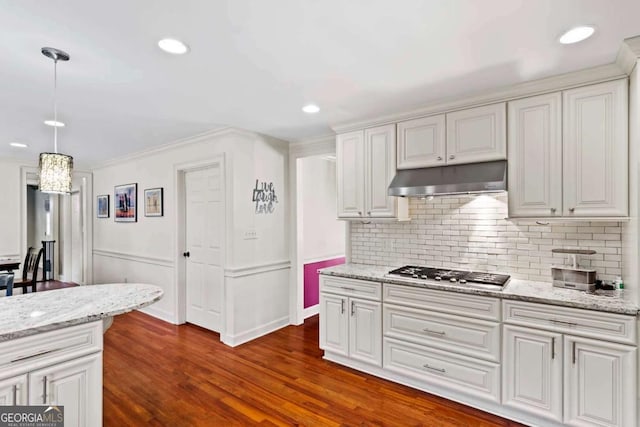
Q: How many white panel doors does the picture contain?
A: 1